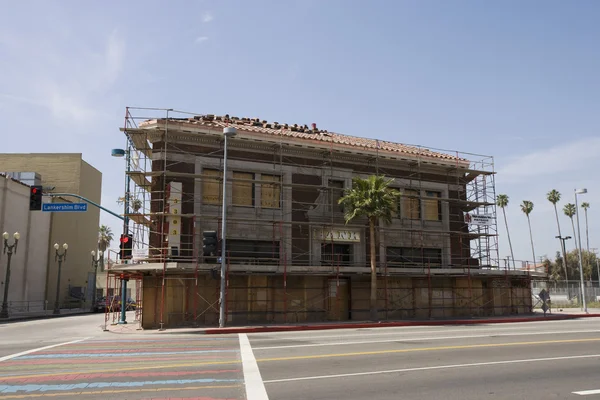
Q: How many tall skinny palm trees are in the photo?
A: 5